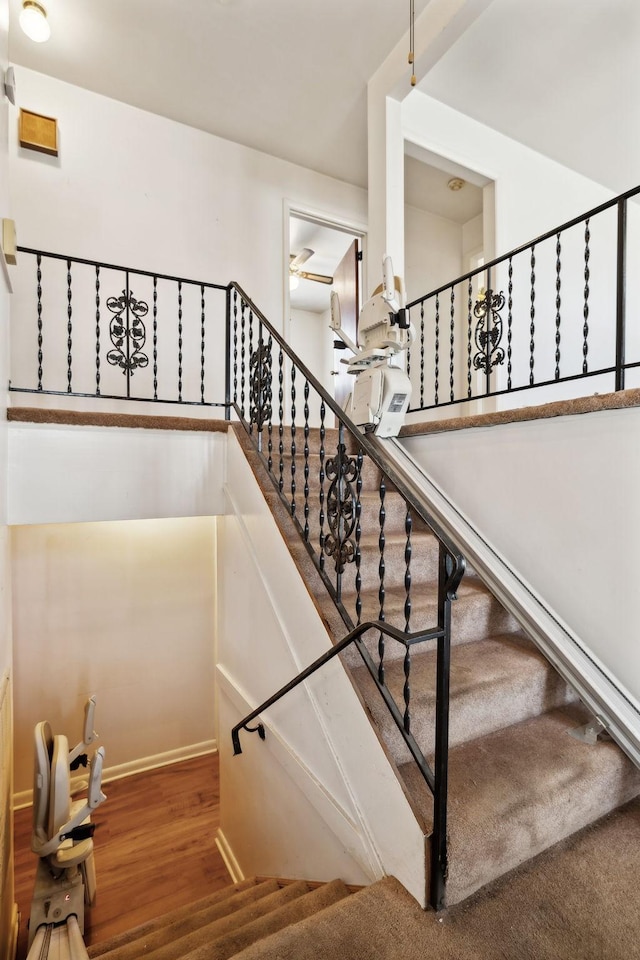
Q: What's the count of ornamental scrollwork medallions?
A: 4